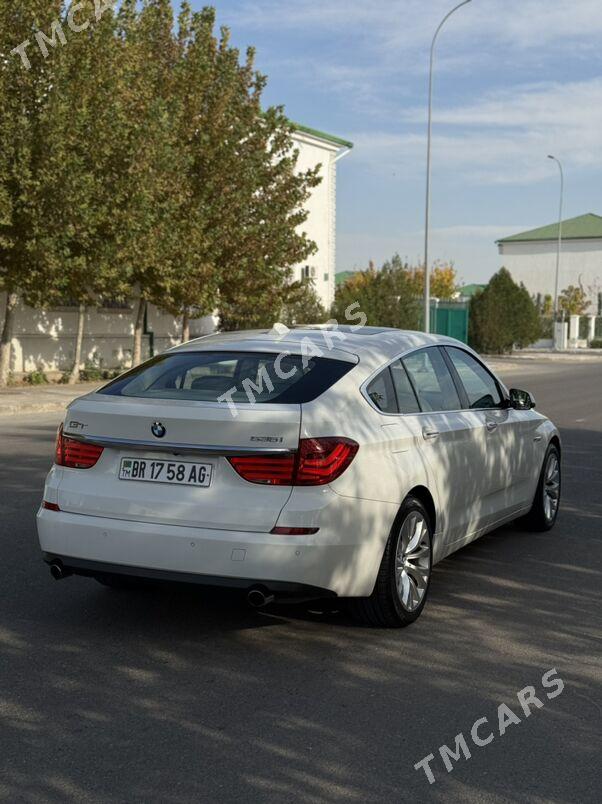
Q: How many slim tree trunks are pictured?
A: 4